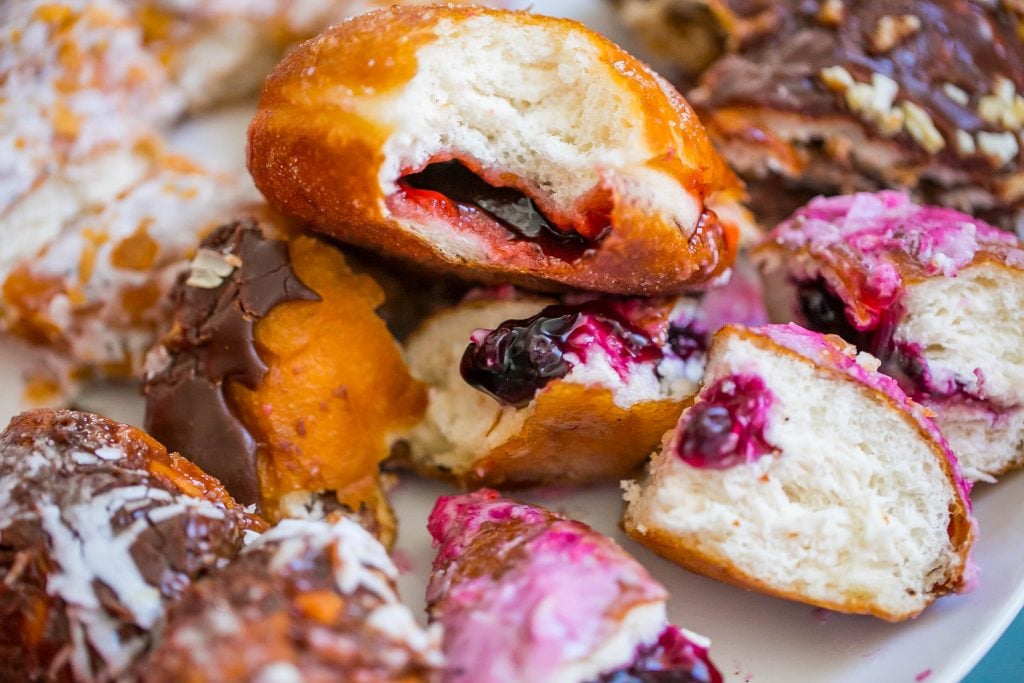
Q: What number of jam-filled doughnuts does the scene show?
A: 5